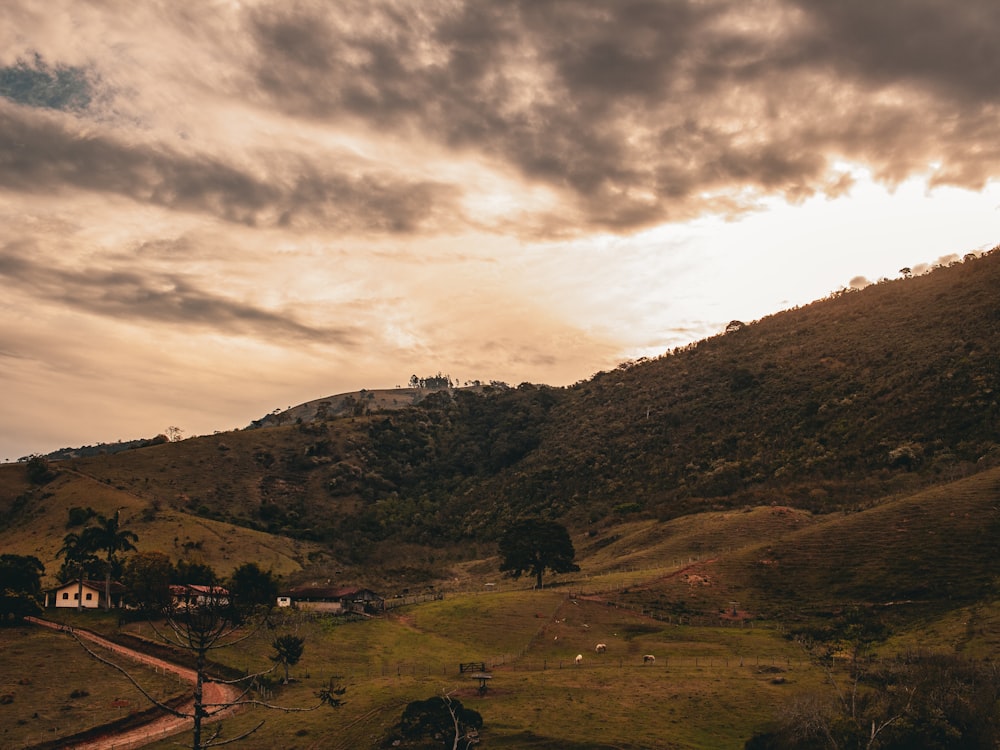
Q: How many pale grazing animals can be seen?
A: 3